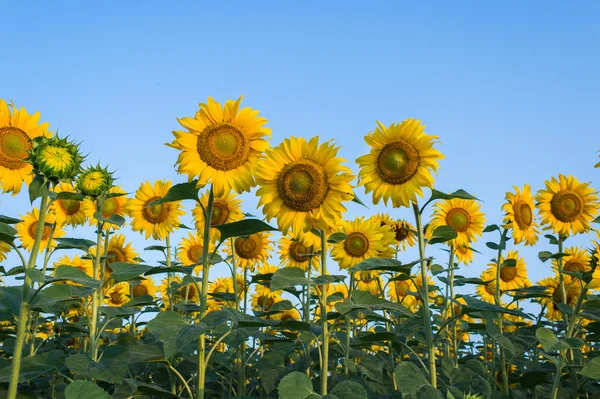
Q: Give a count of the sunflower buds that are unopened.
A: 2